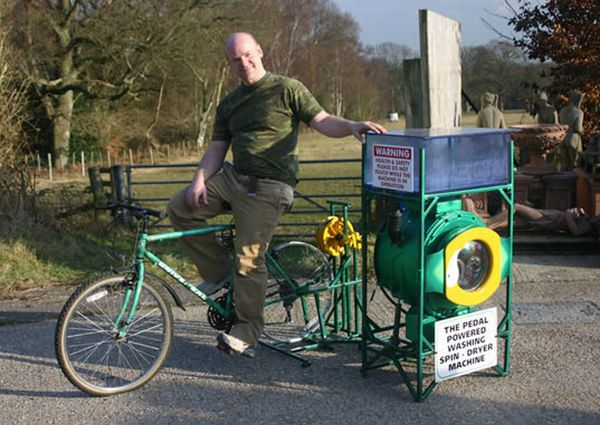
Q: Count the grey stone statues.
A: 3